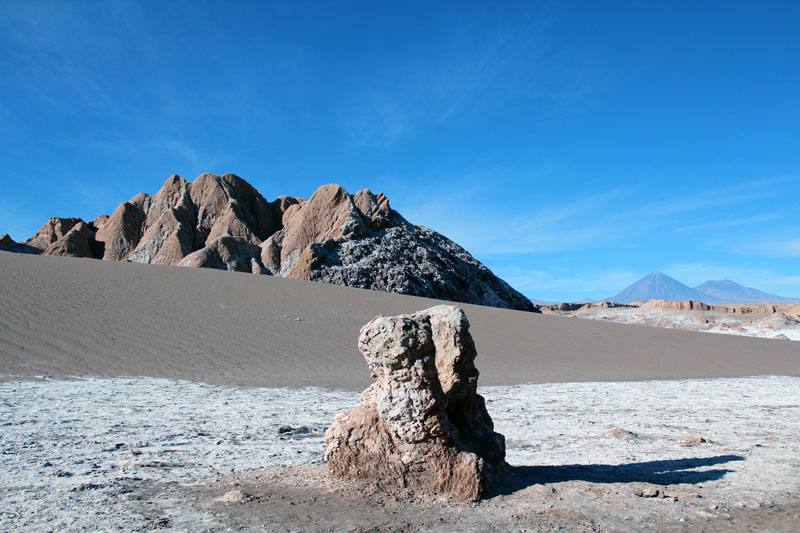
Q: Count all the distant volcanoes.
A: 2